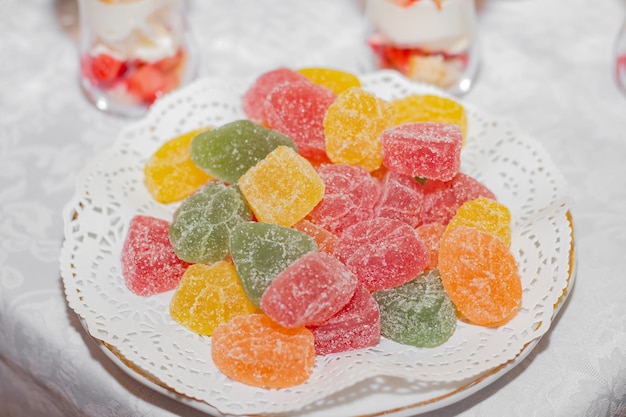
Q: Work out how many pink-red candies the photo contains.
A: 10